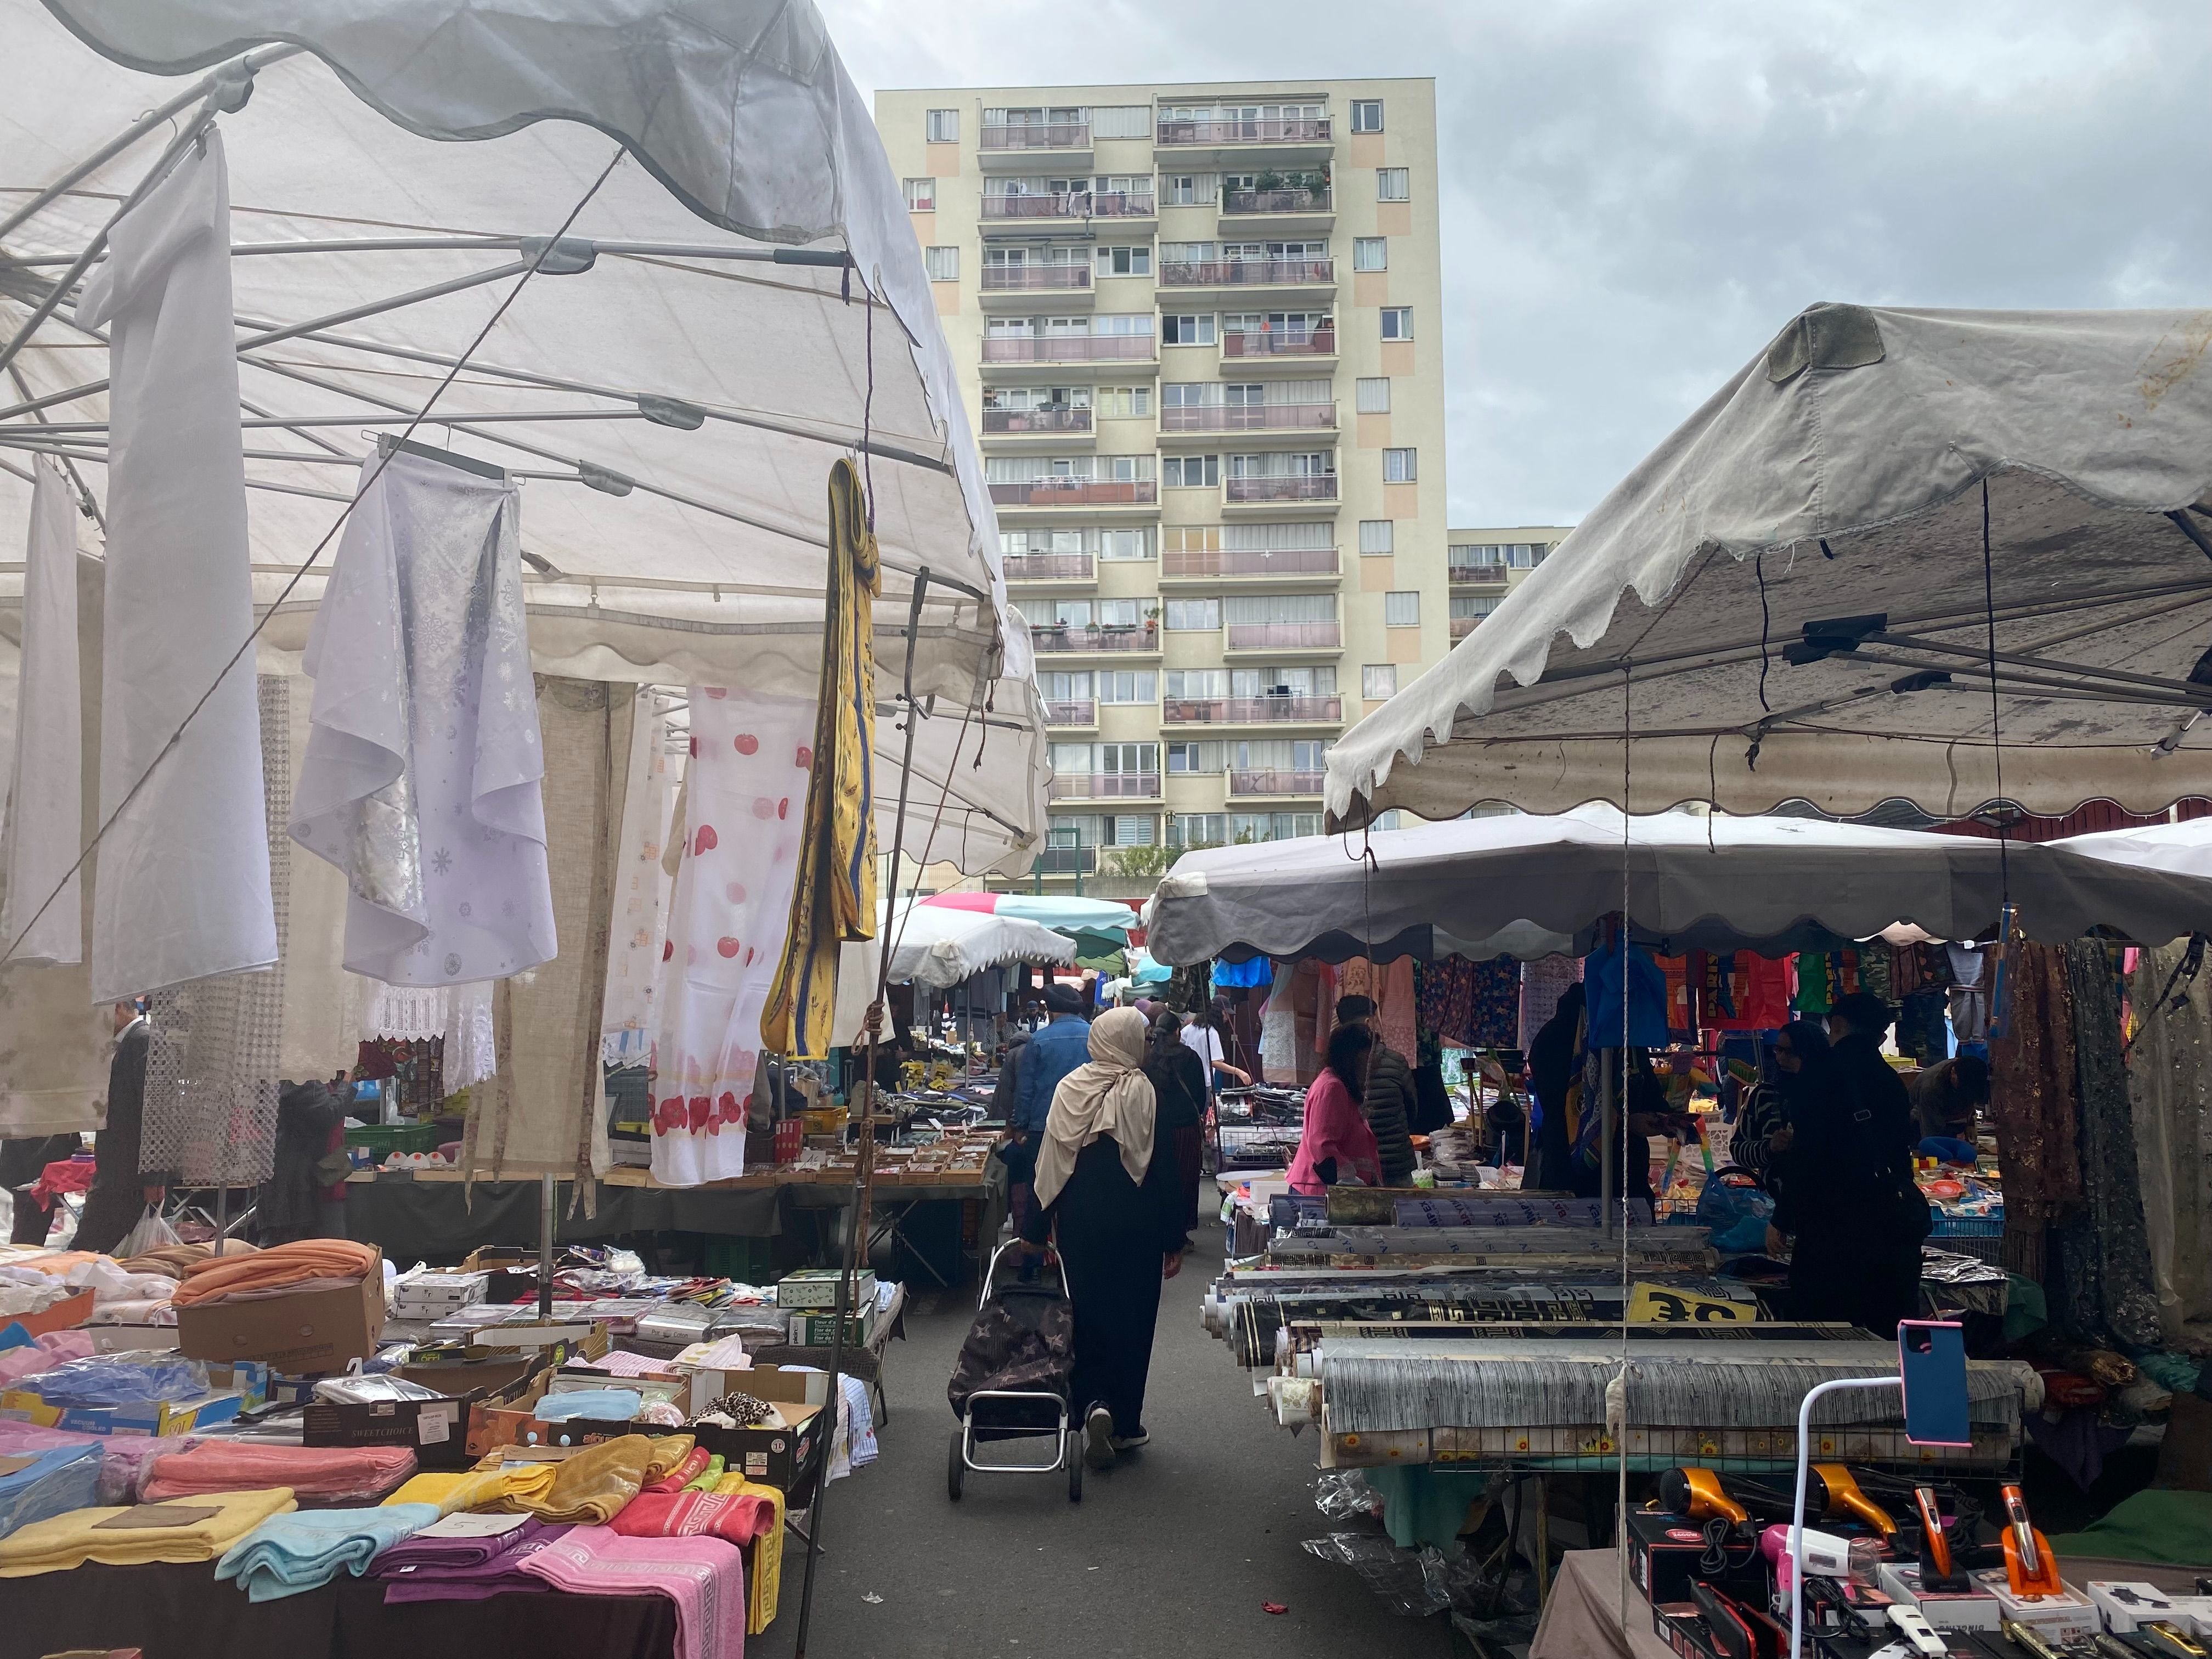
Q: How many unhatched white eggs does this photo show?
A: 0